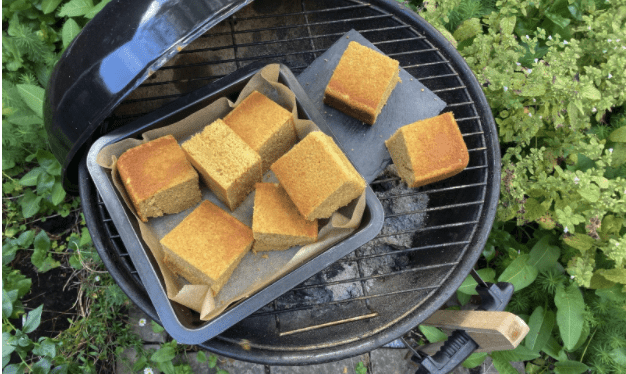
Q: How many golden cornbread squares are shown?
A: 8